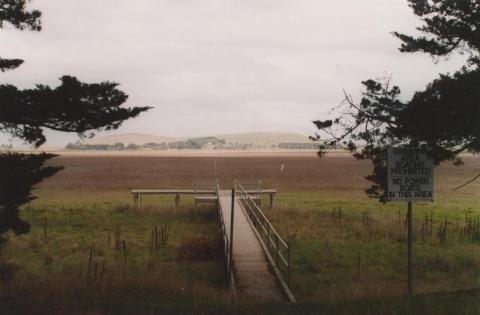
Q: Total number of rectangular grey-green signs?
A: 1